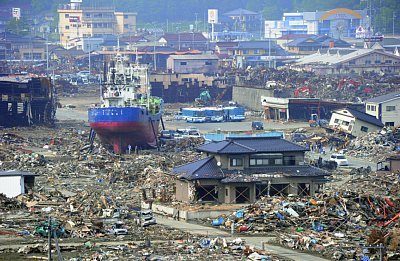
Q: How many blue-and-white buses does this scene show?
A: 3